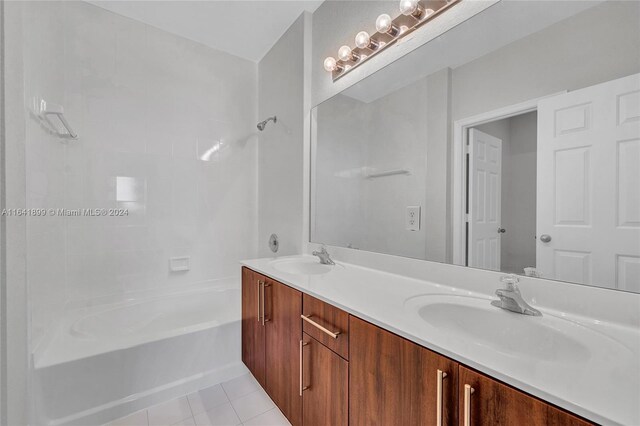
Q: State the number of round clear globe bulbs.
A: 5